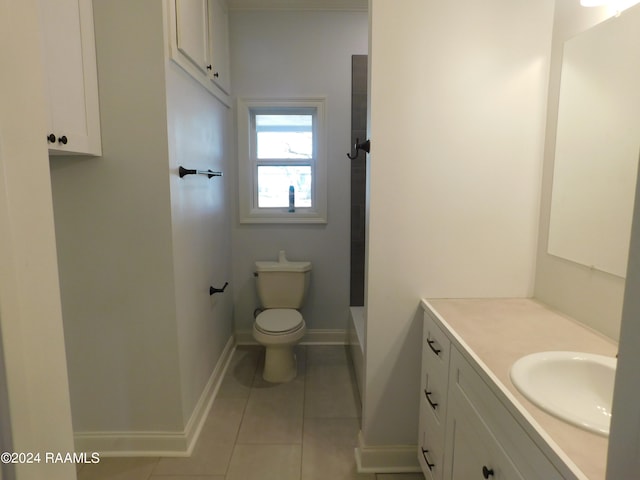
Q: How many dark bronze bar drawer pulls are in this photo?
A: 3